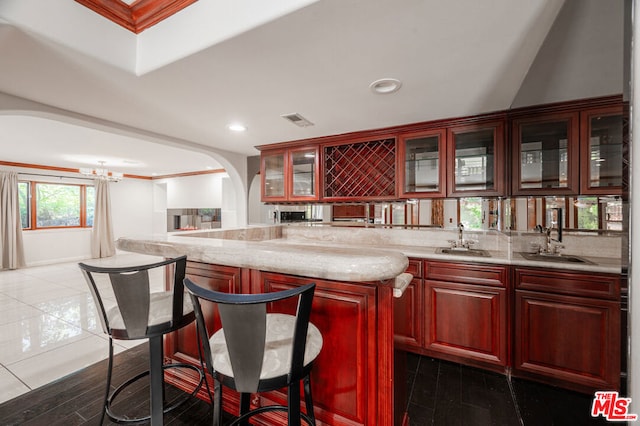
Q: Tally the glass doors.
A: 6